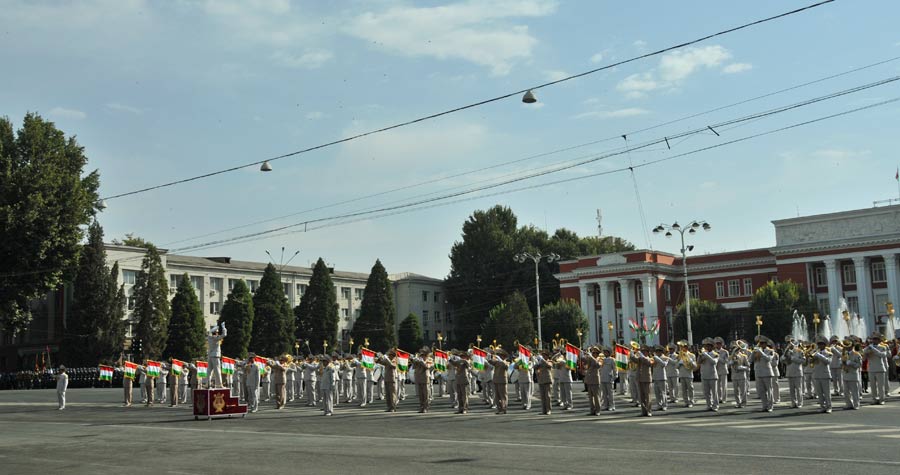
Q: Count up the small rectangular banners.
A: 14